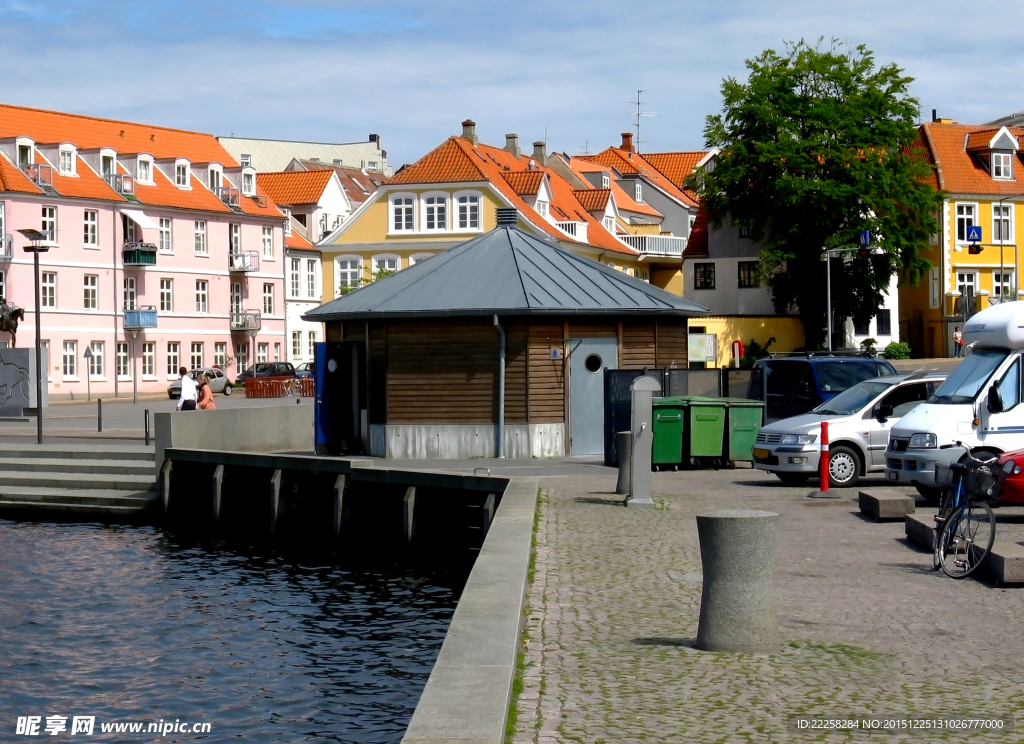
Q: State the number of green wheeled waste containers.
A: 3